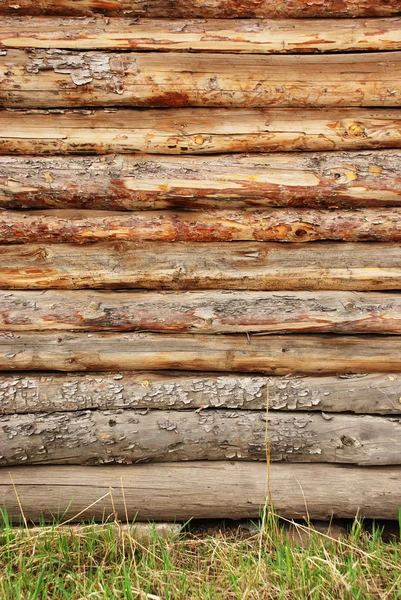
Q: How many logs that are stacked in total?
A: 12